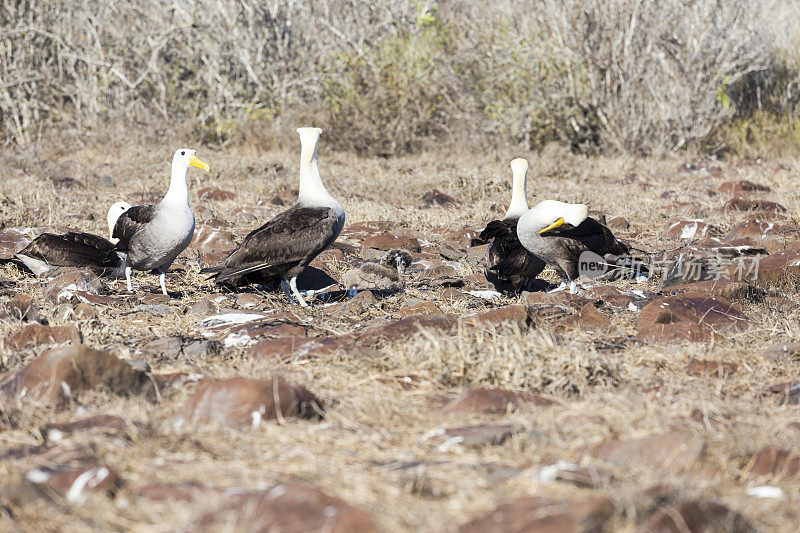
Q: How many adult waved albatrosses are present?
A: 5